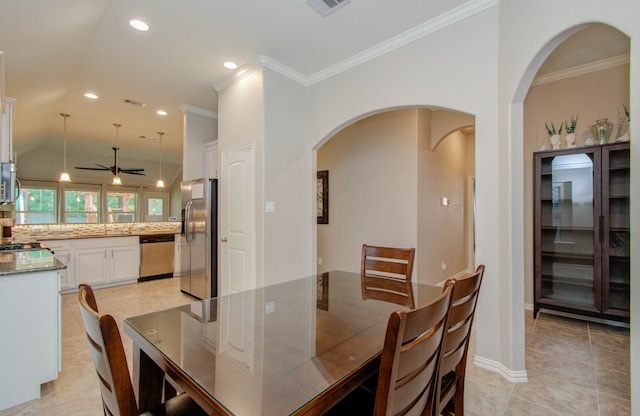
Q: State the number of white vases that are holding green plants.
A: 2